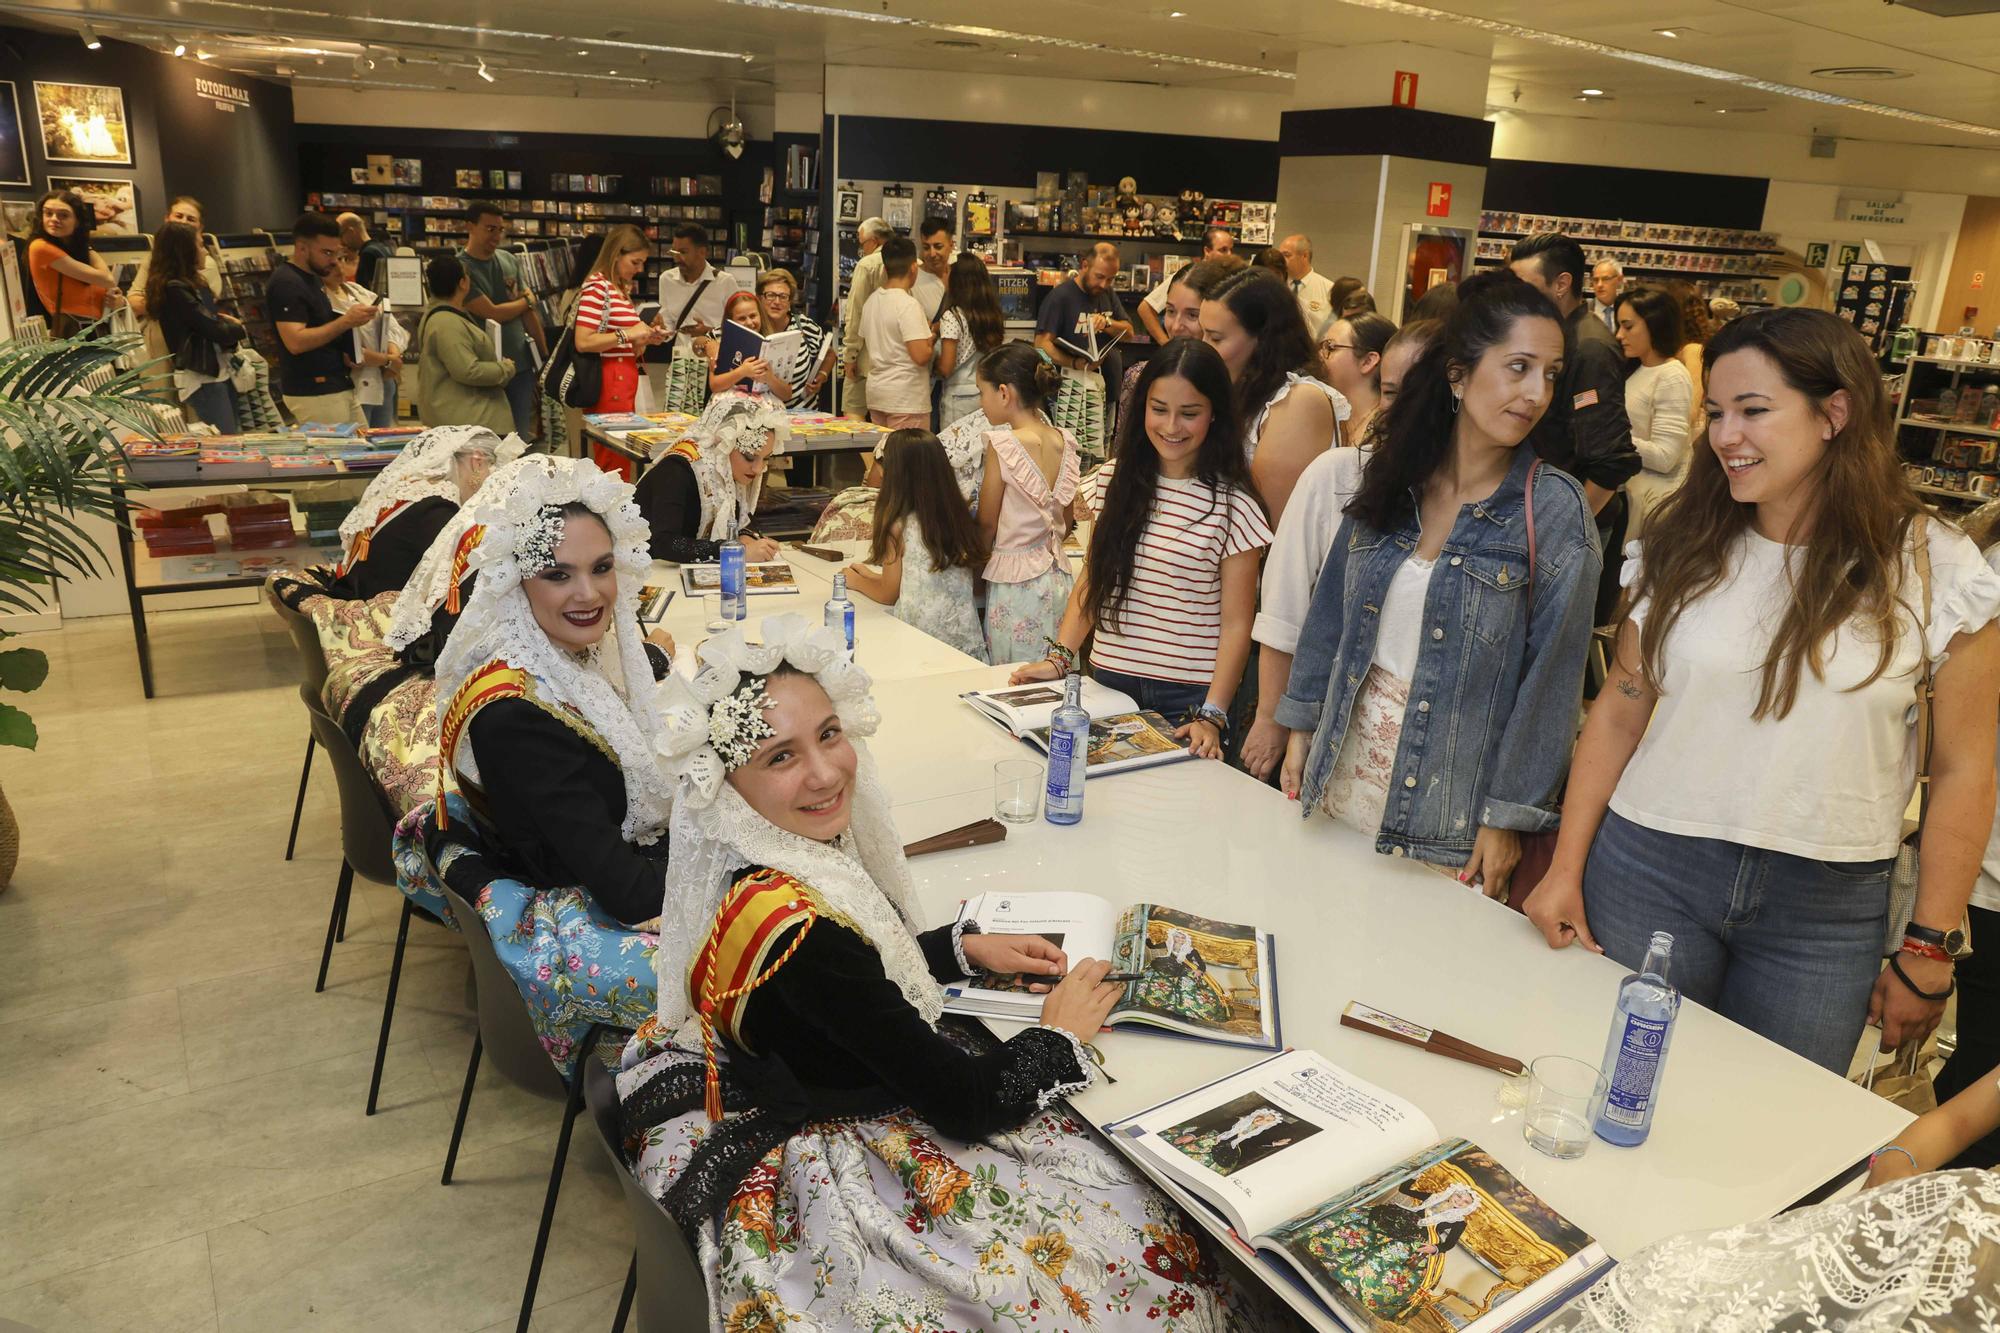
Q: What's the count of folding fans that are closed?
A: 3